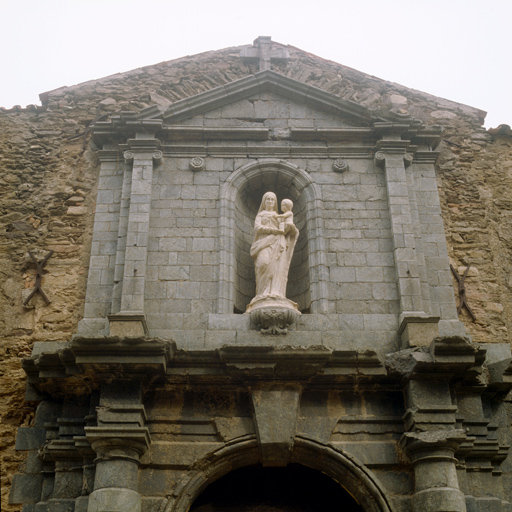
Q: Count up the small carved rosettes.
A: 2